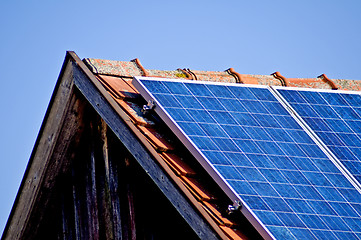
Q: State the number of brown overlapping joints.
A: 5